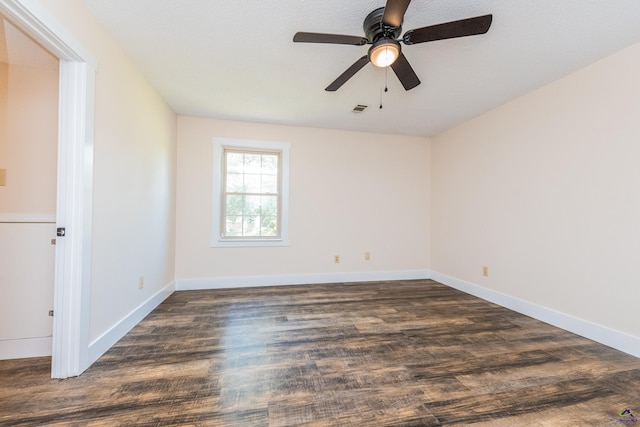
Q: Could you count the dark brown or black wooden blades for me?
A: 5